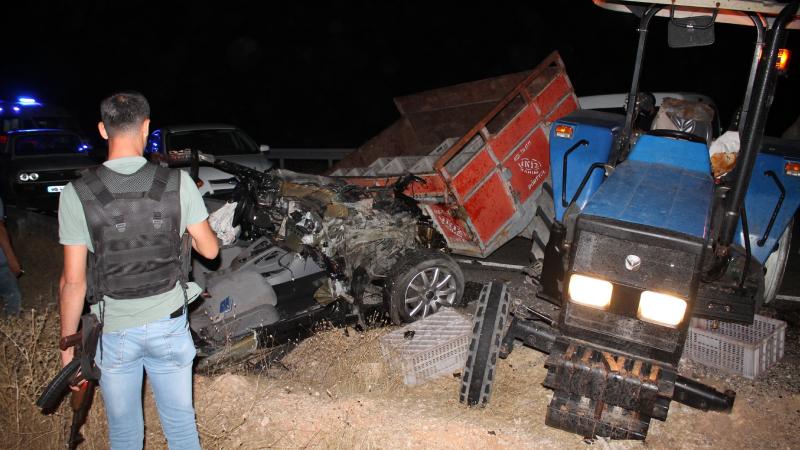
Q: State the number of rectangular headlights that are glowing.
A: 2